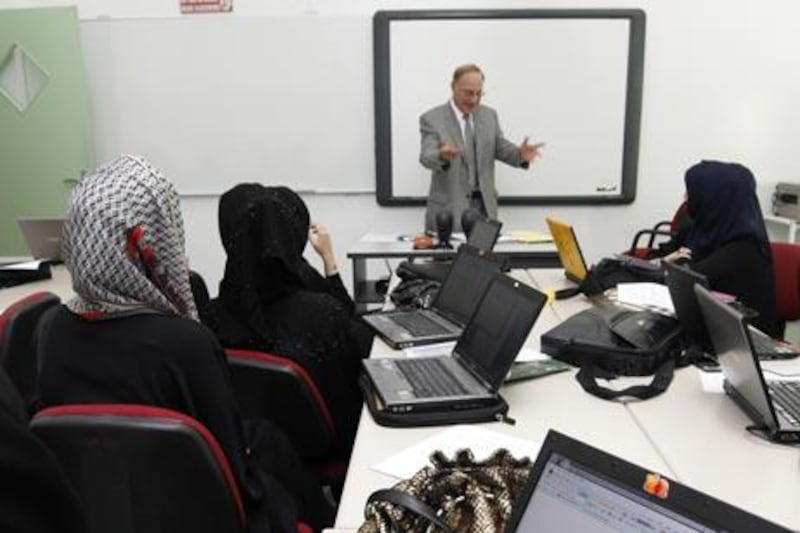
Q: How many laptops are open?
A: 8